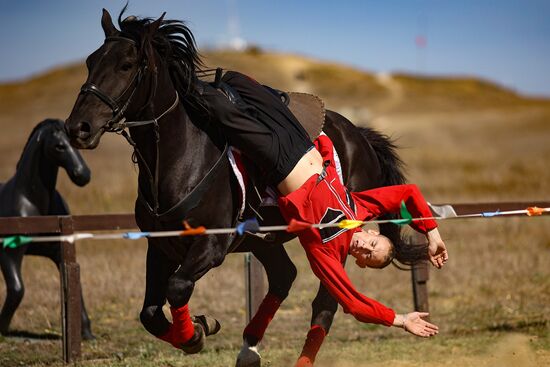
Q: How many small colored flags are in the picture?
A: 11